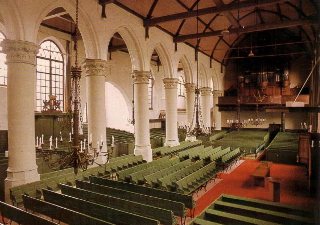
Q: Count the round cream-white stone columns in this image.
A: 7